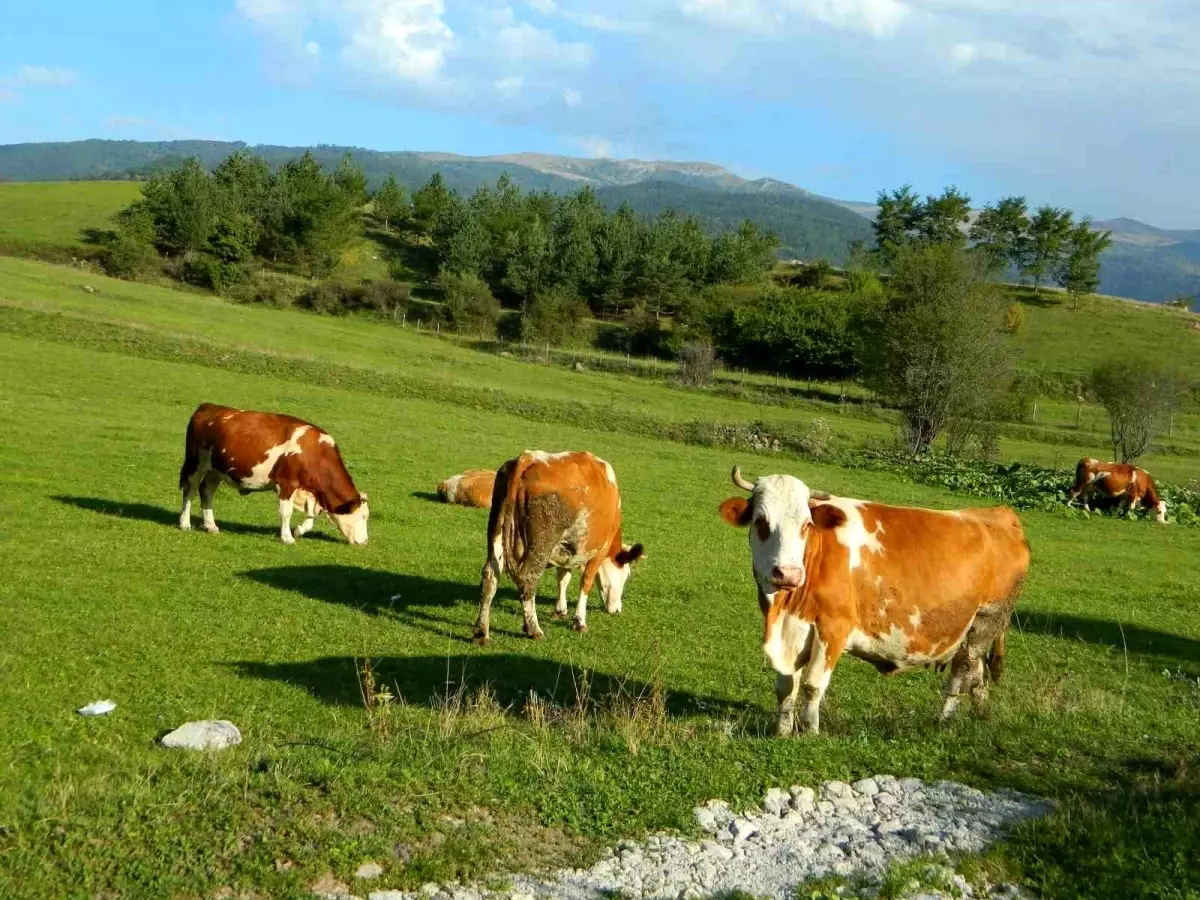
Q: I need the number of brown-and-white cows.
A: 5